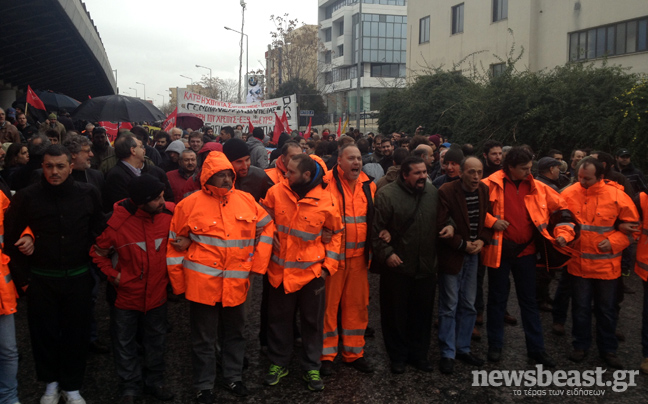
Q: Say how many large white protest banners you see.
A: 1